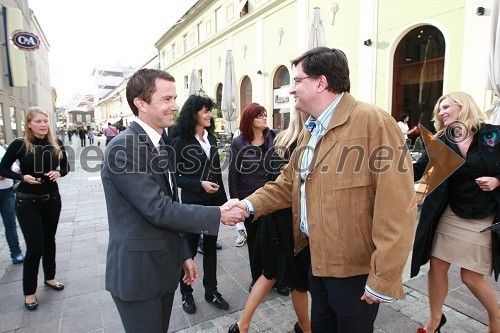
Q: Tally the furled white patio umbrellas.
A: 4